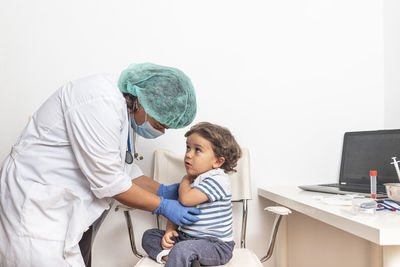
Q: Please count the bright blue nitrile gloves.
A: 2